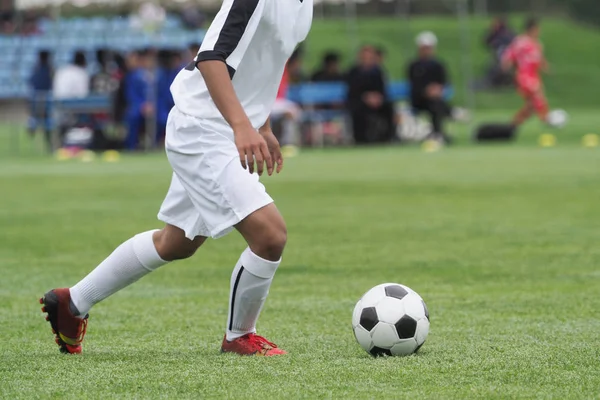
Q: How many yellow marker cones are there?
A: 7